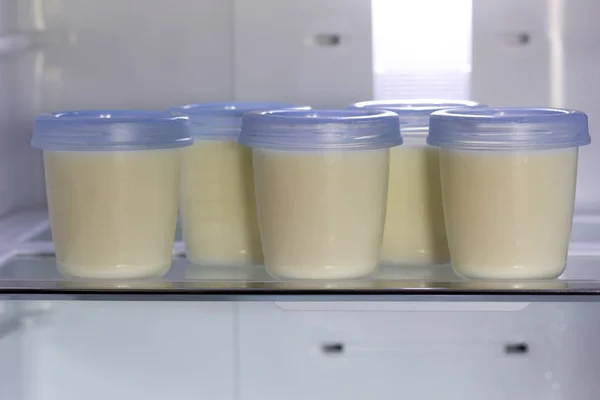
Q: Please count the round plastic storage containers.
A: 5